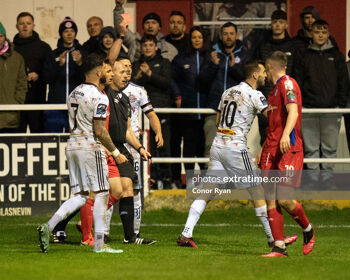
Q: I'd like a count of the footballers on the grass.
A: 5